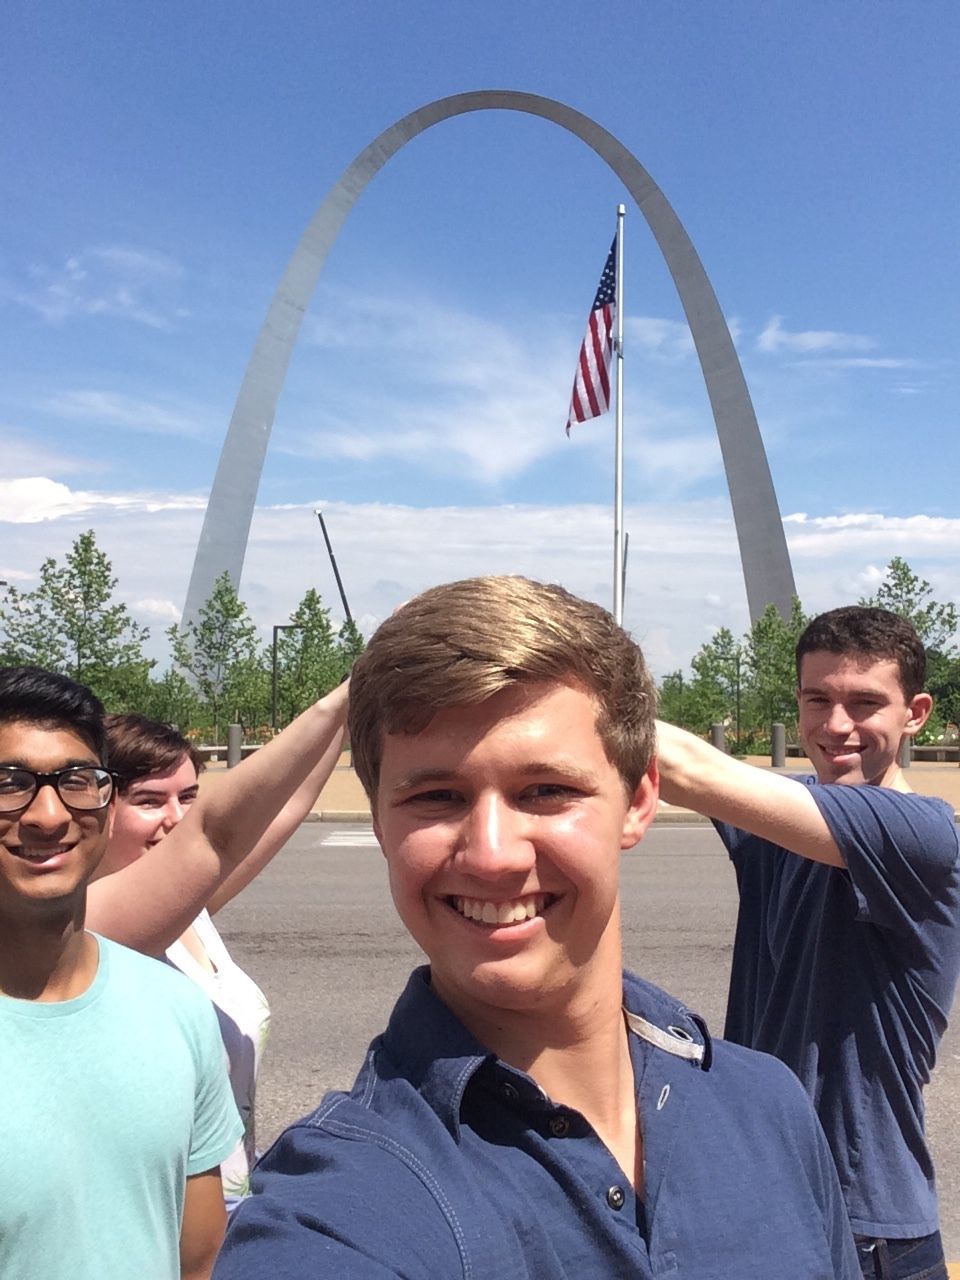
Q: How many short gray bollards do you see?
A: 4